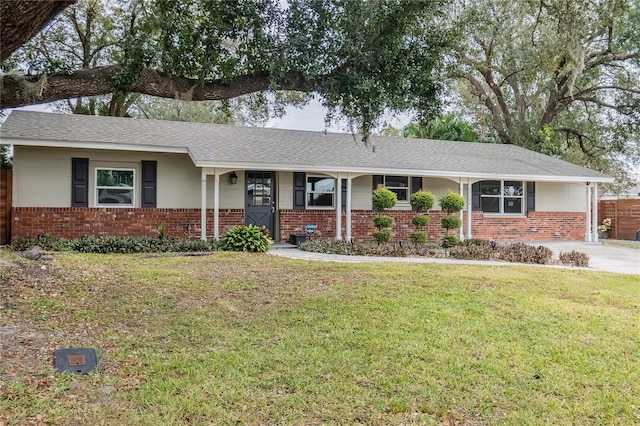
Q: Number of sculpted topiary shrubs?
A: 3